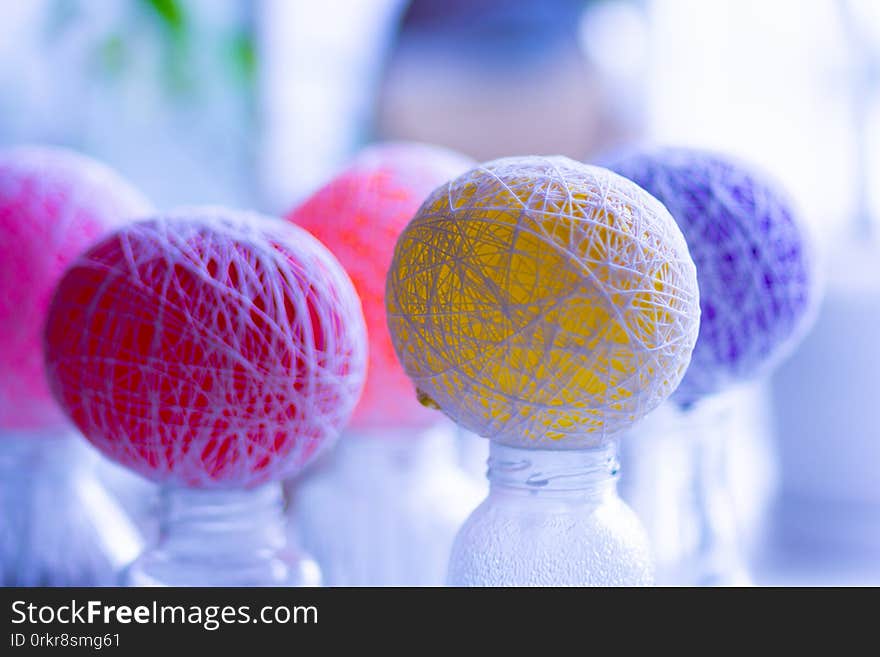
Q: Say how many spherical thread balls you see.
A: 5